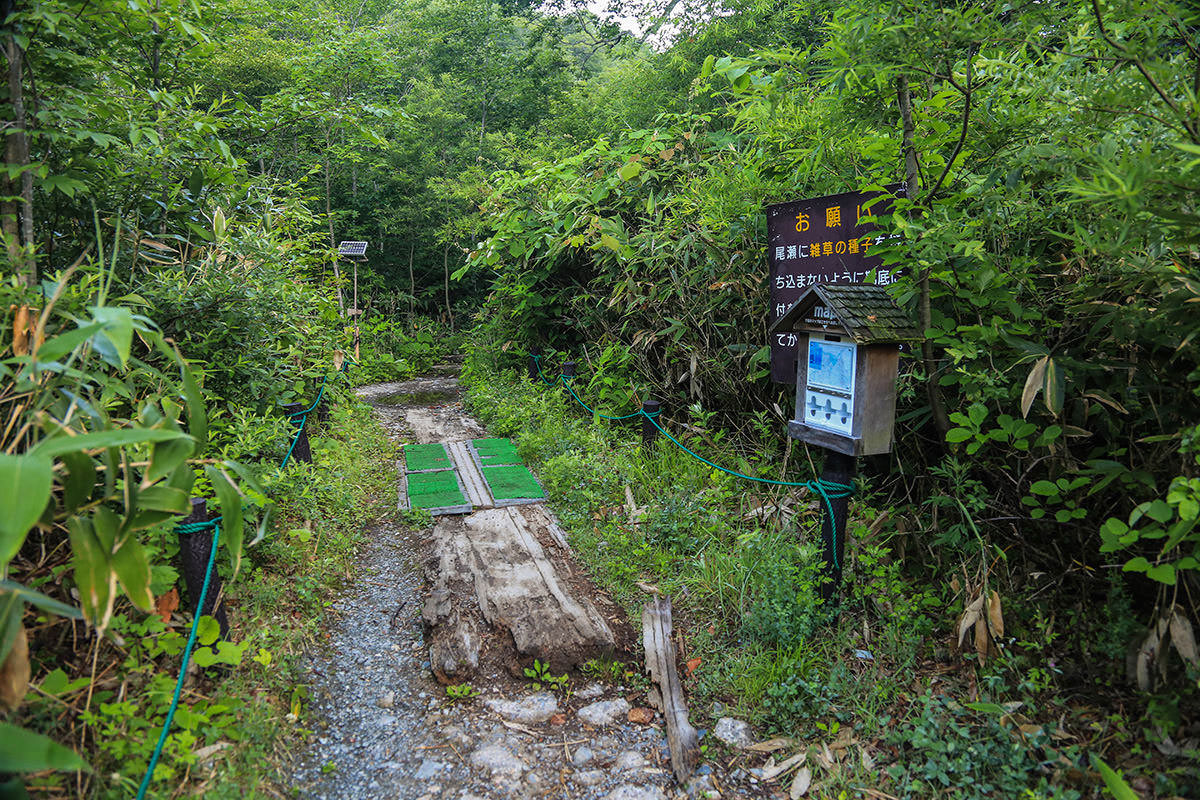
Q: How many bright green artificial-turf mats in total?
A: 4